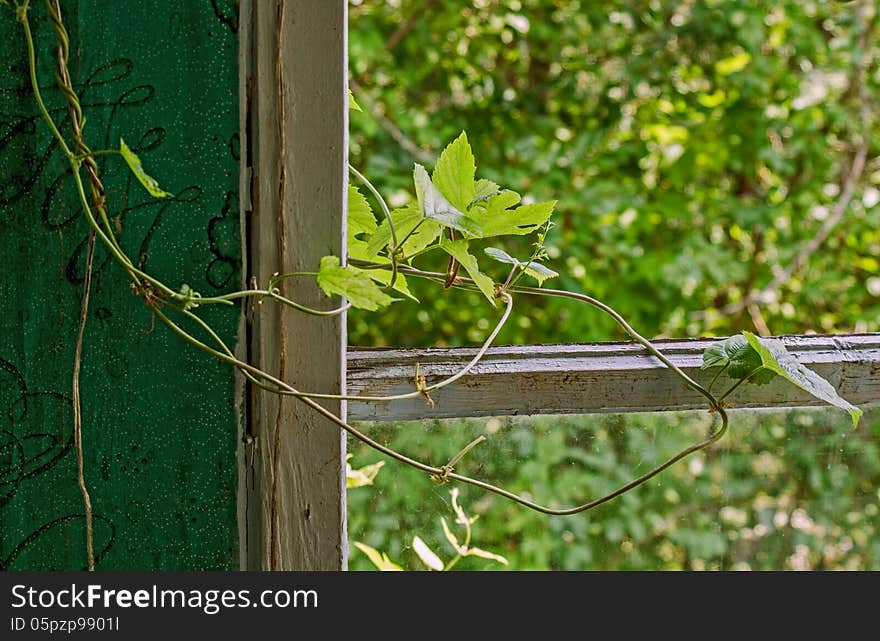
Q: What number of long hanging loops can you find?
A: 2